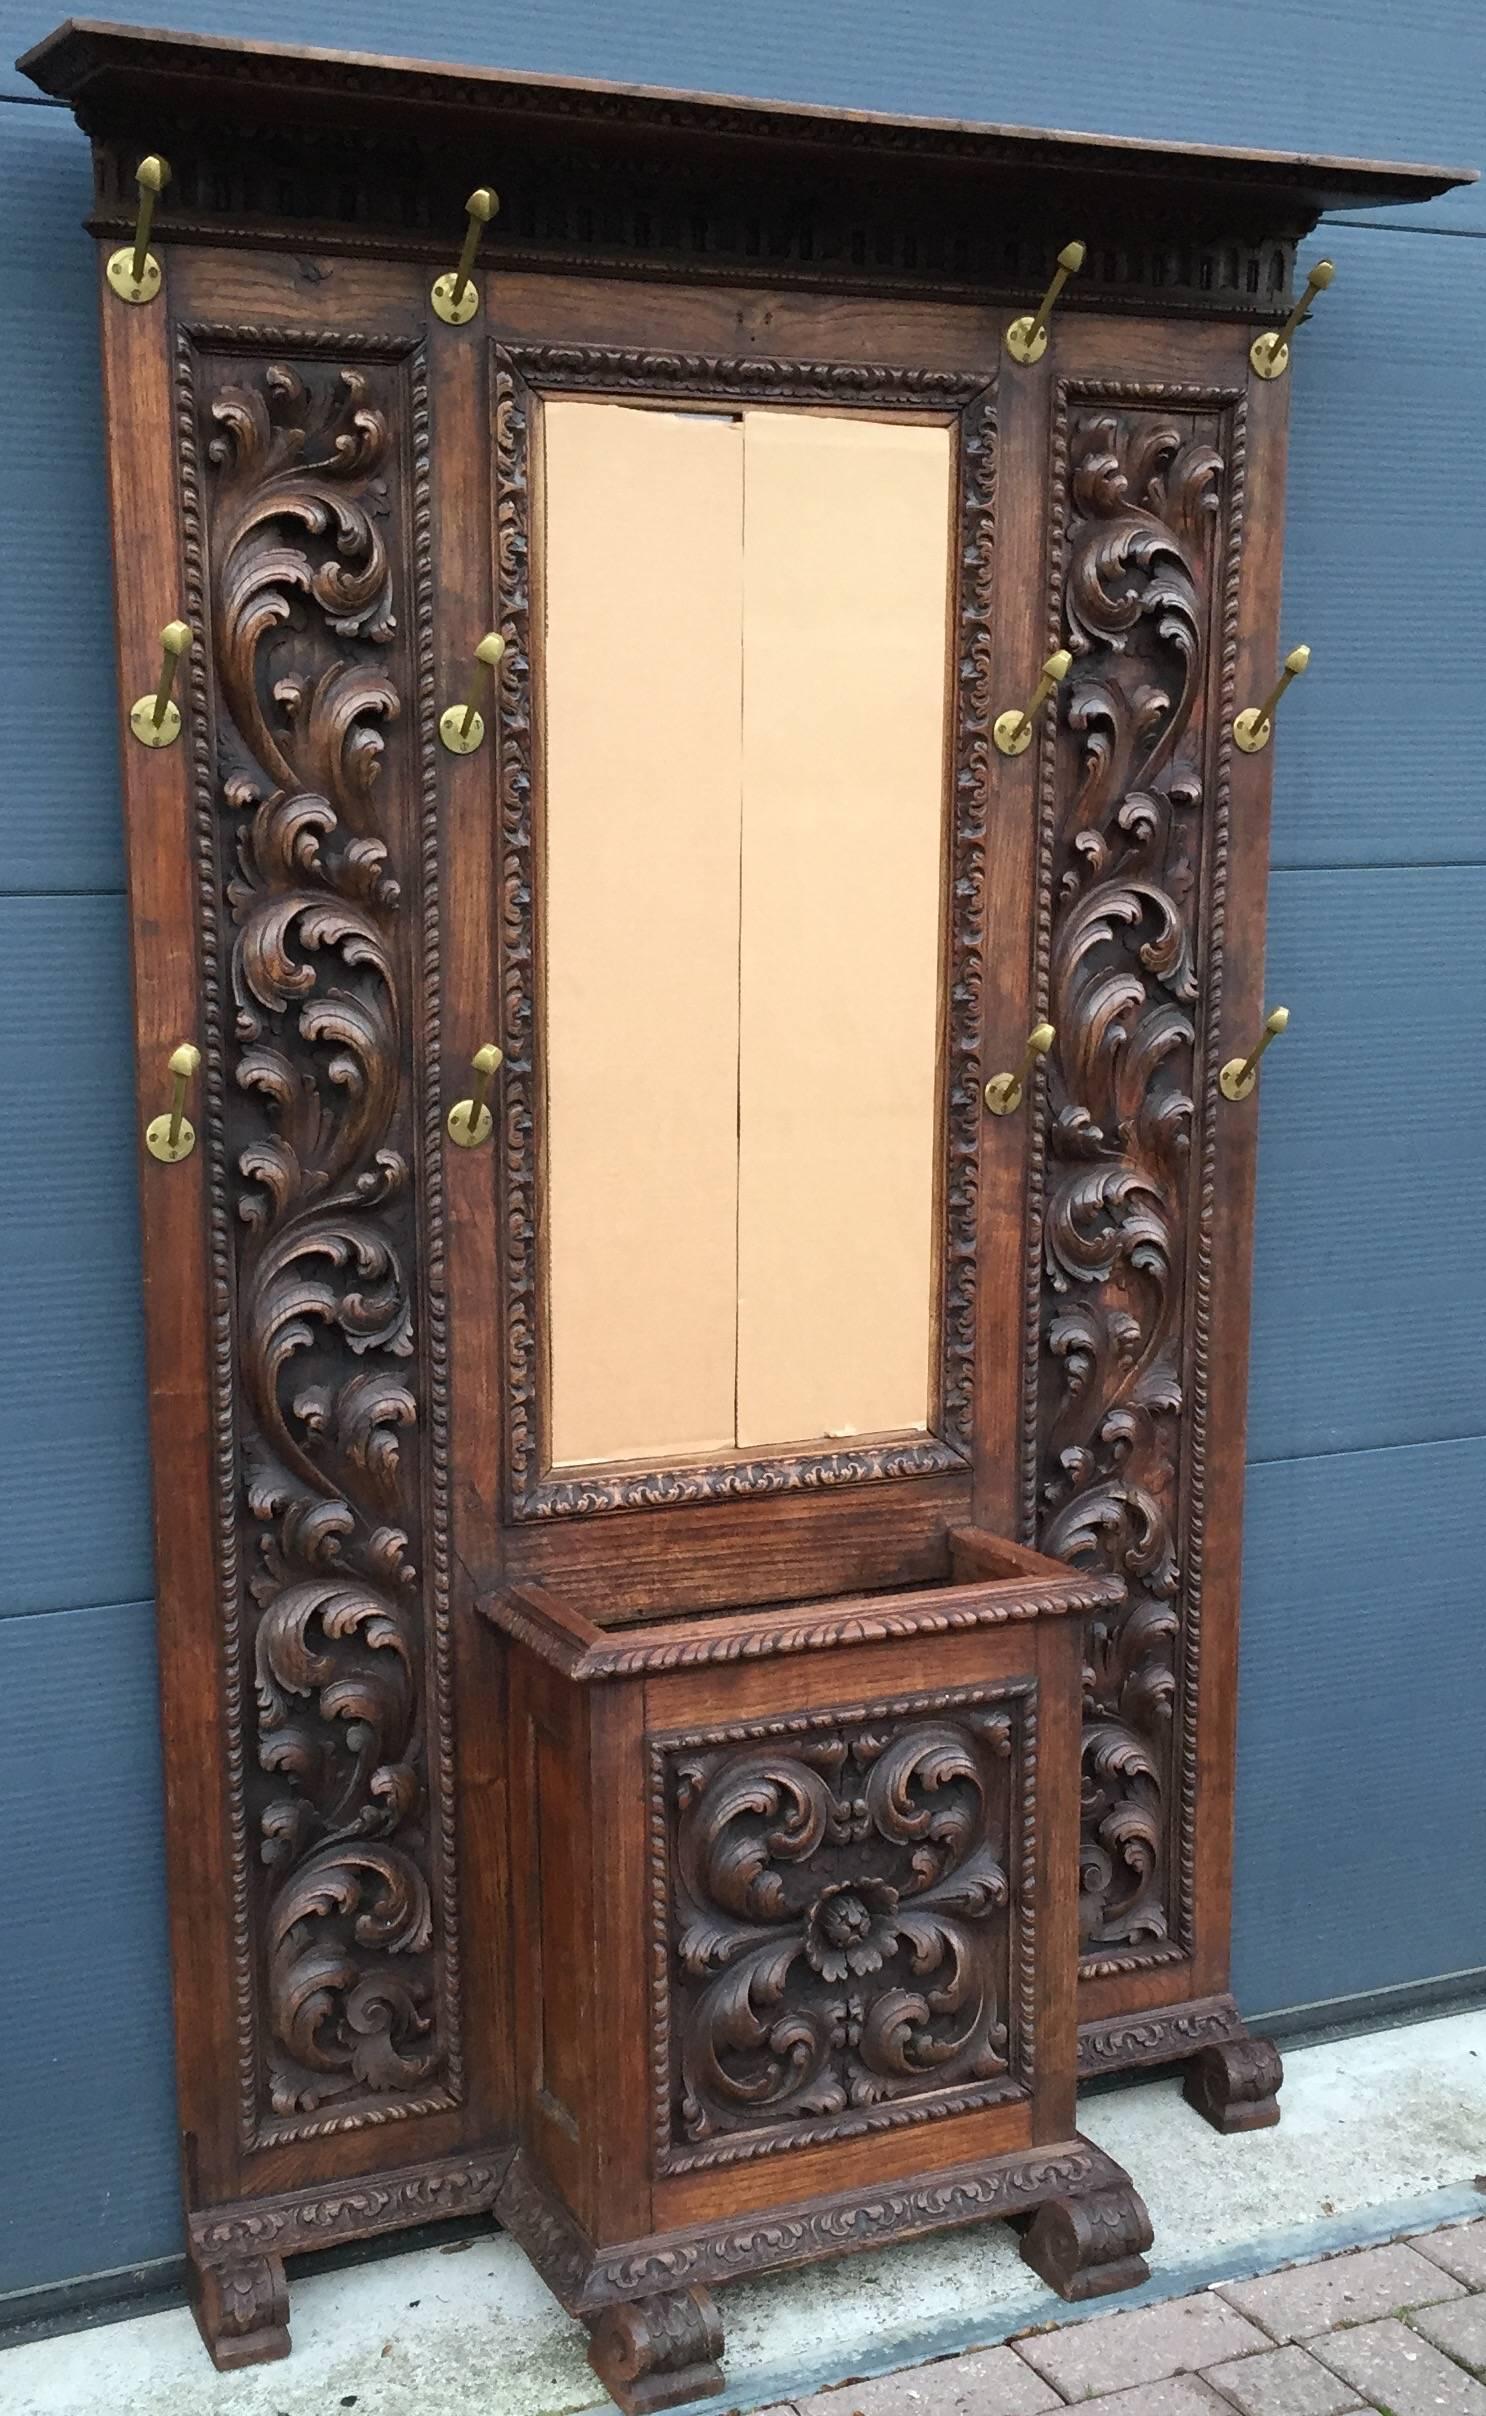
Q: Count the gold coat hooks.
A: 12